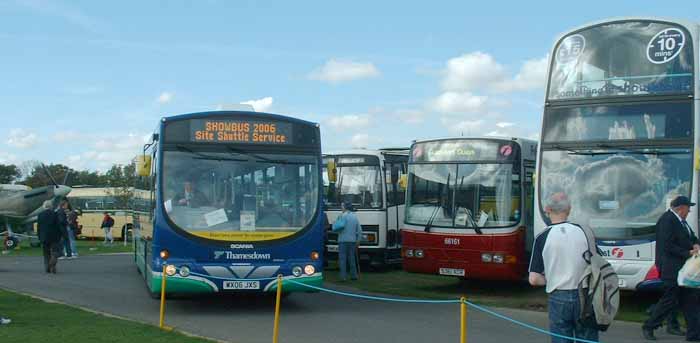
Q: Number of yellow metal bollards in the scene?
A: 3